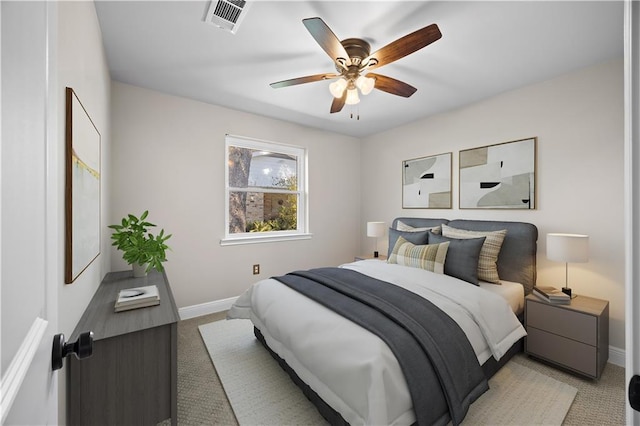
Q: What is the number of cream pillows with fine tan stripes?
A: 2